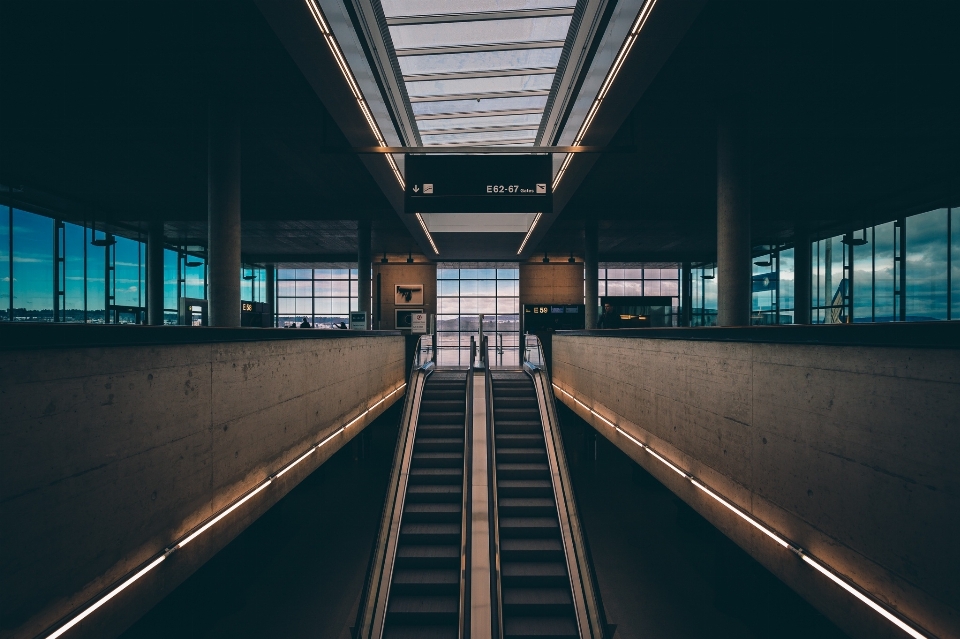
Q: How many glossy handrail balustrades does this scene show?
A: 4